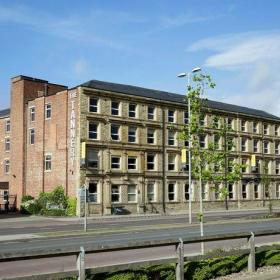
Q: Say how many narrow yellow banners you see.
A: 3